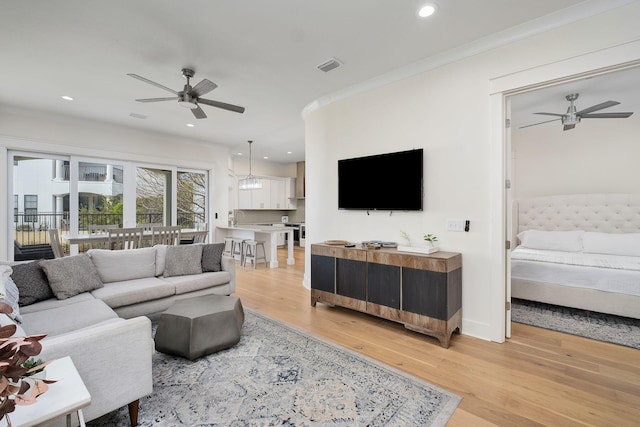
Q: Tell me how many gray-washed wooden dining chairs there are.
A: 6